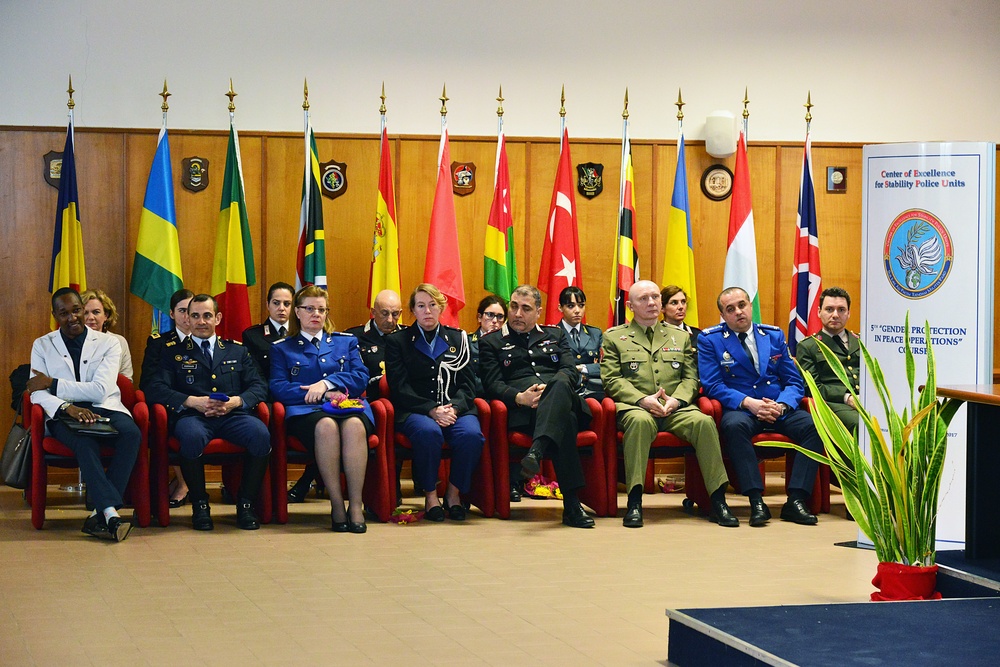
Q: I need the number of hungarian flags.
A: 1